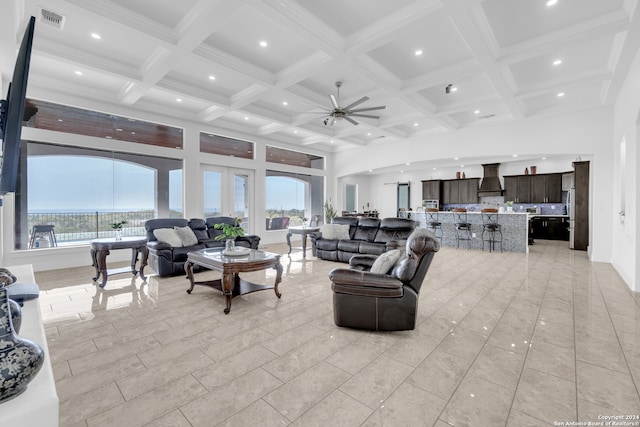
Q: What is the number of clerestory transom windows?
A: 3